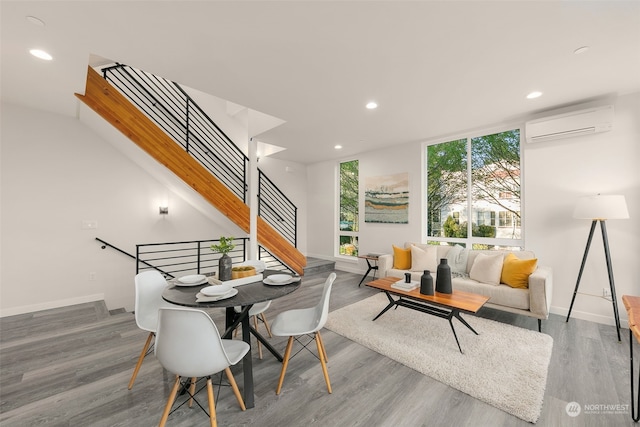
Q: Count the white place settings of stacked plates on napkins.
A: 3